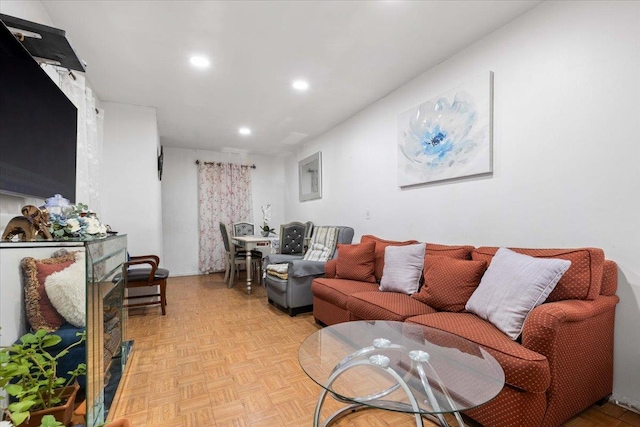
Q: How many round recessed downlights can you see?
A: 3